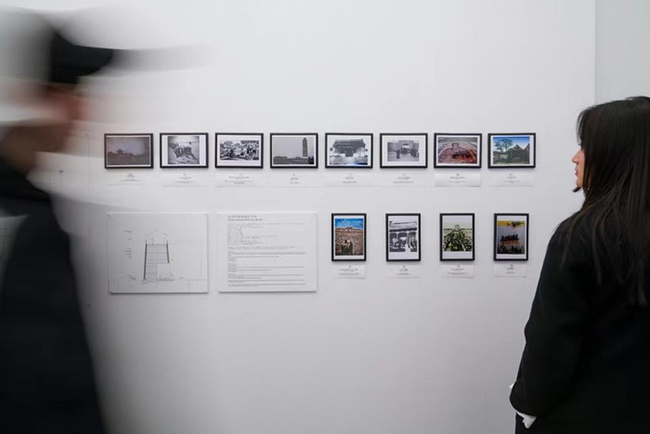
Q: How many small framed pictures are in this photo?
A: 12